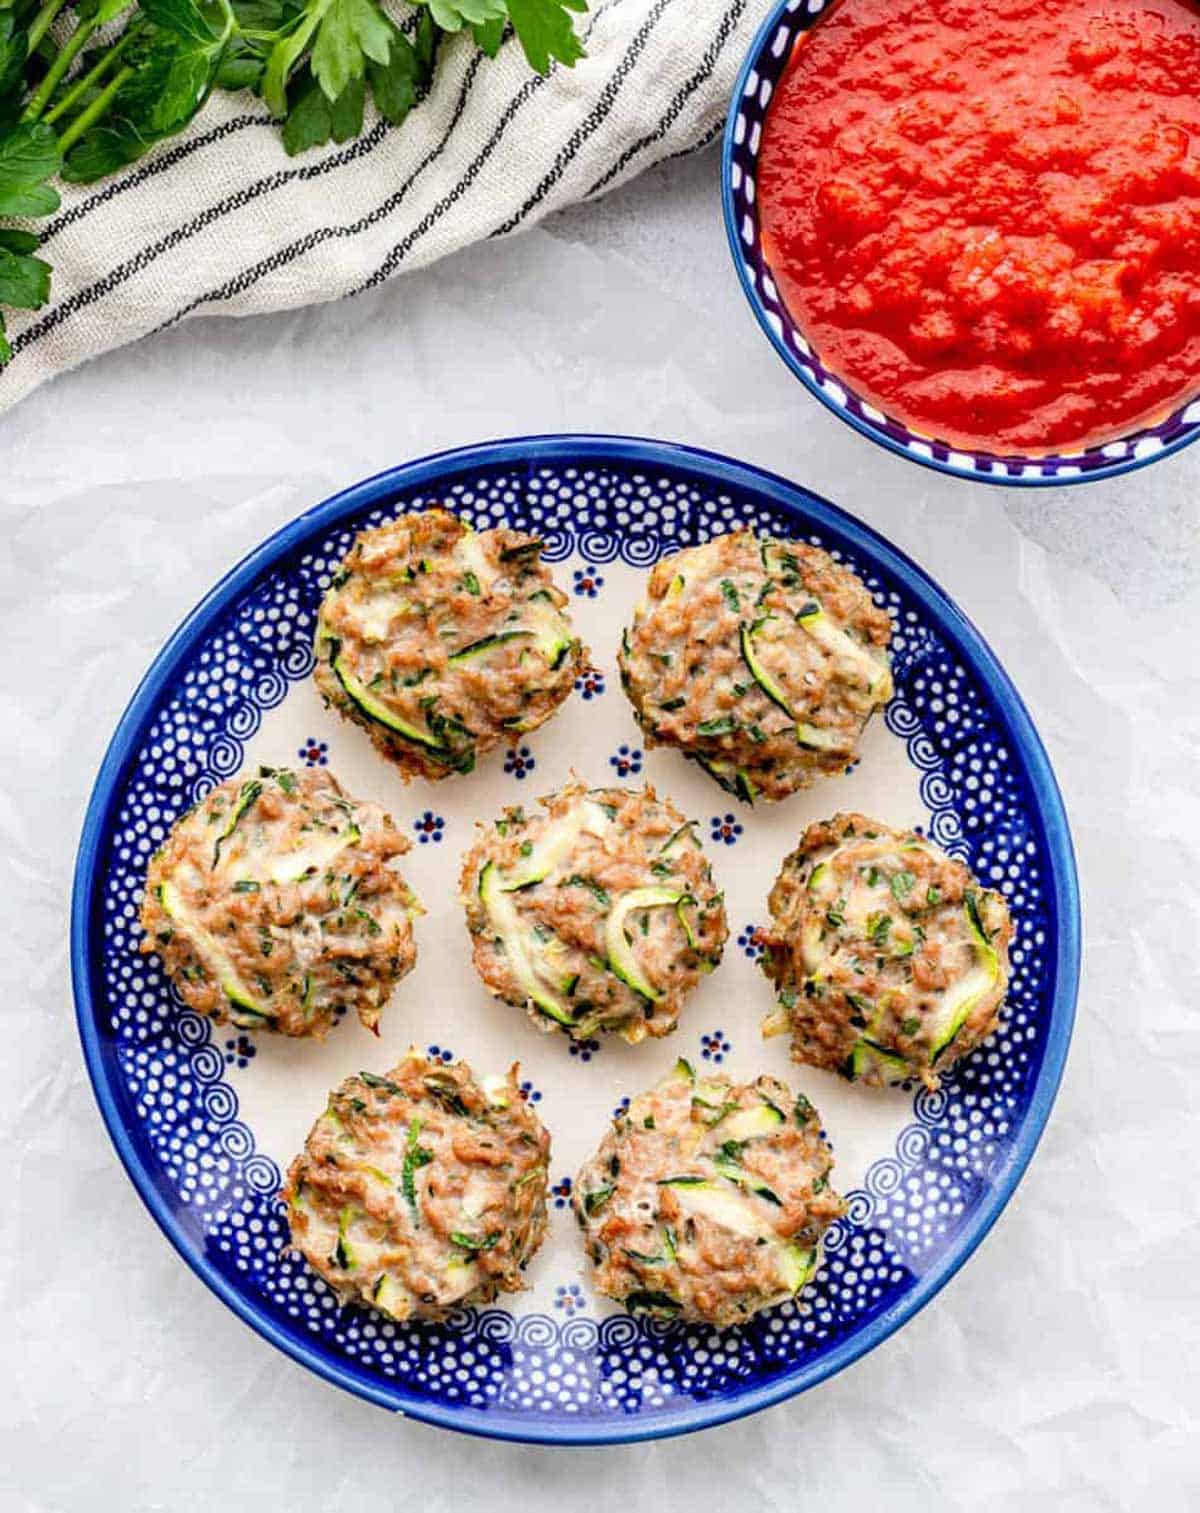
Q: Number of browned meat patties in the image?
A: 7